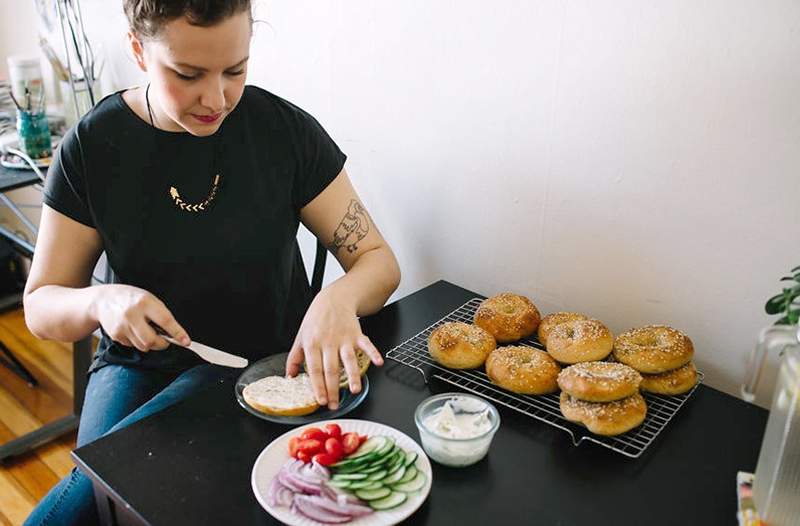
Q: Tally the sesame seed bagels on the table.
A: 9